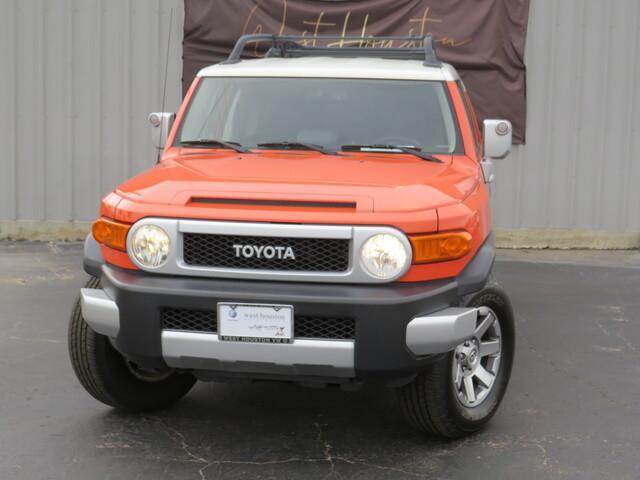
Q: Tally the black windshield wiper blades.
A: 3